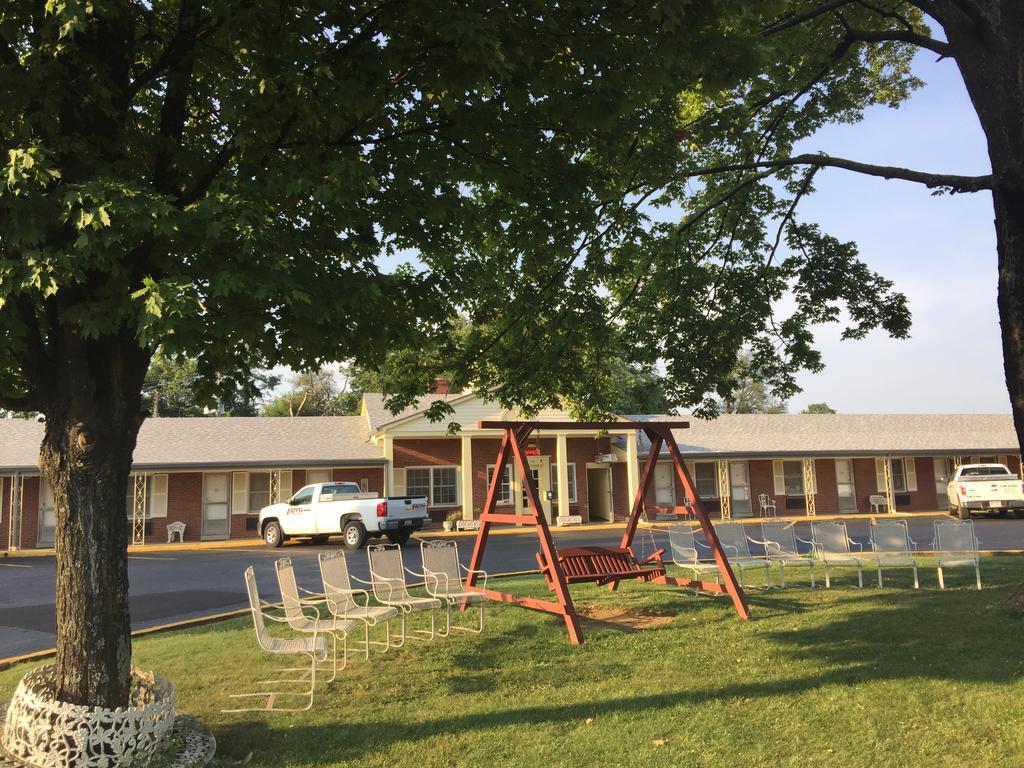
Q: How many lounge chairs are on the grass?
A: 11